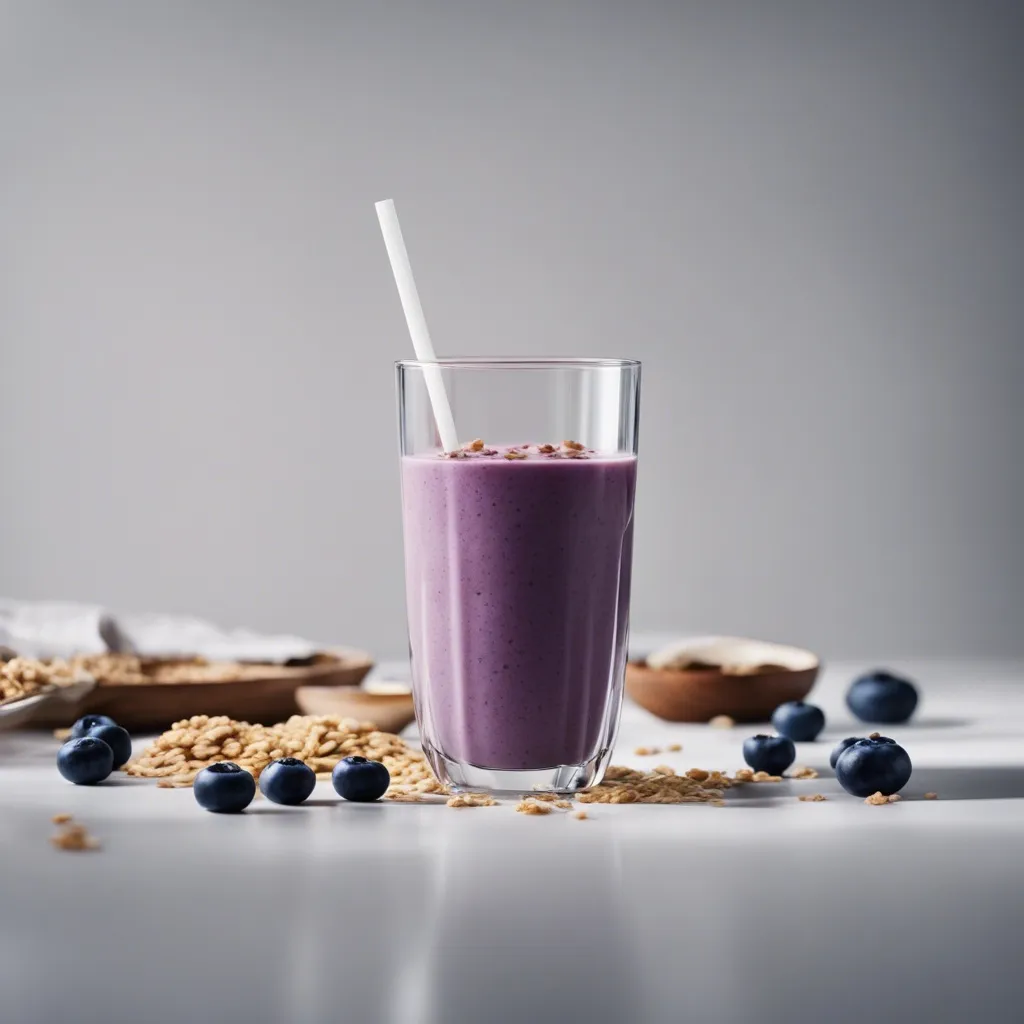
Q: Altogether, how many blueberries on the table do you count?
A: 11